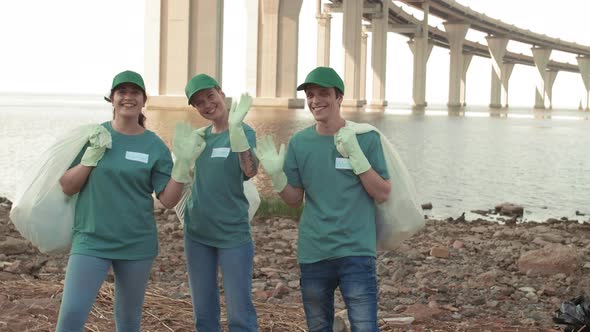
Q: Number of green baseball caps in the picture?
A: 3